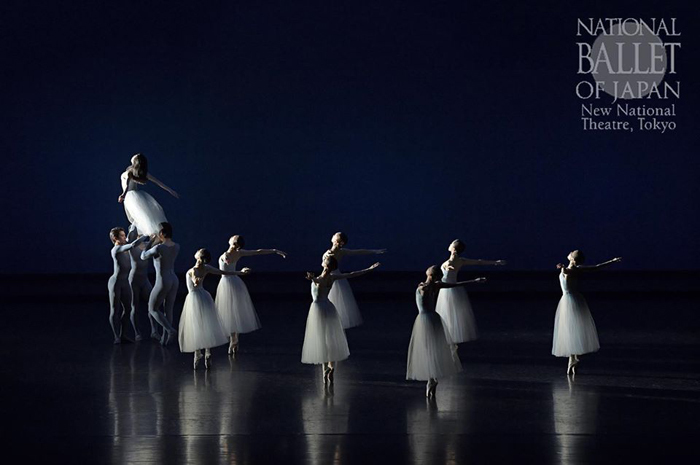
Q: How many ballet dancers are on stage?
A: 11